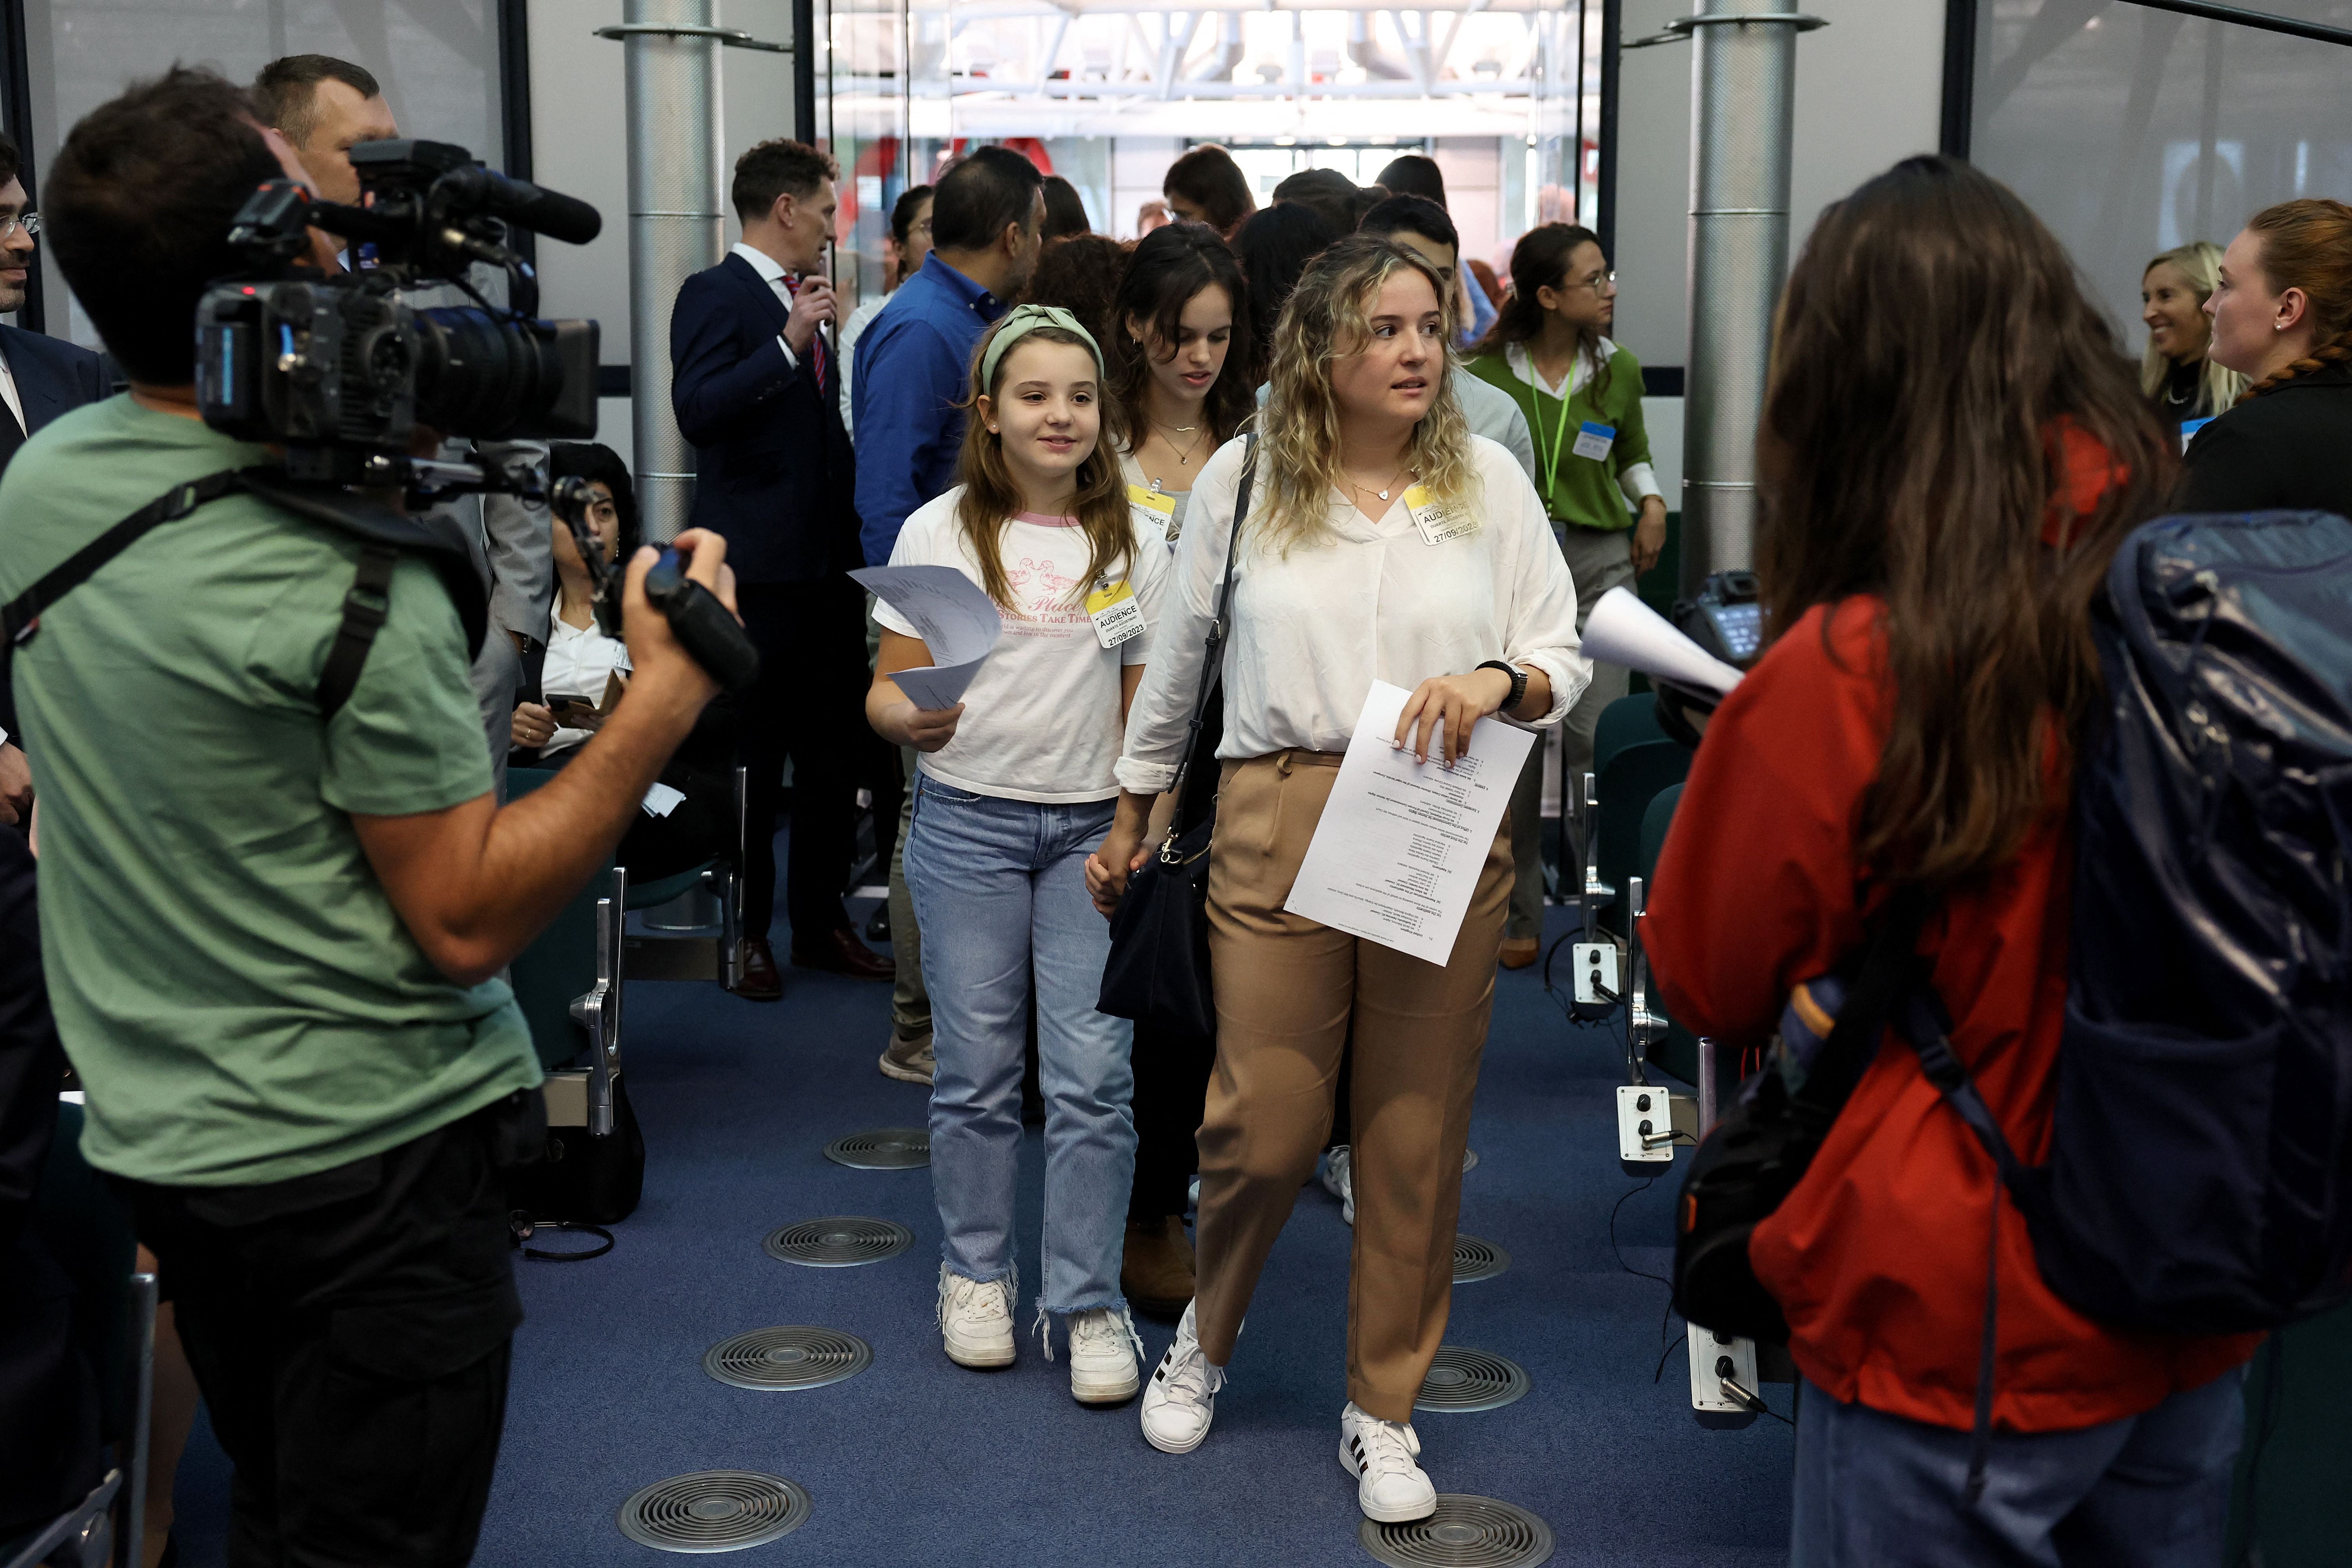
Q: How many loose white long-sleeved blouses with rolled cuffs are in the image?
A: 1